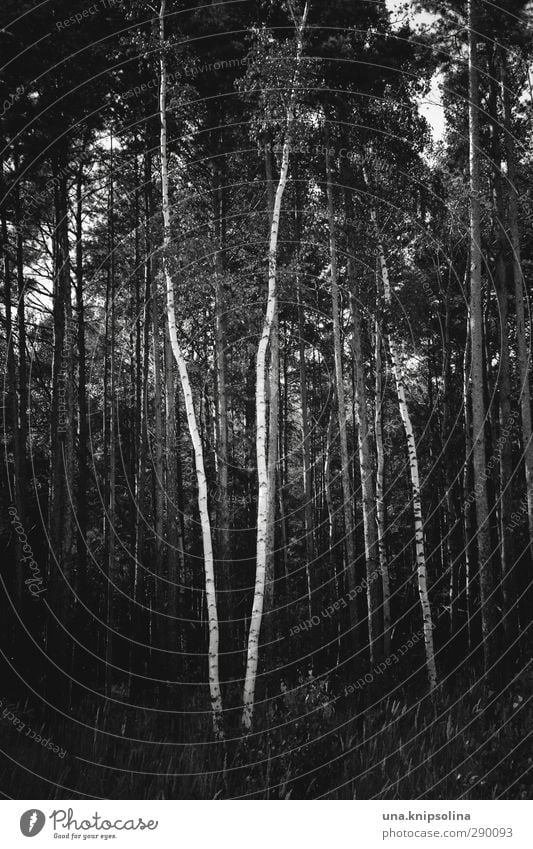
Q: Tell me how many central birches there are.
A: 2